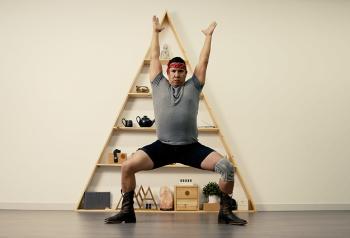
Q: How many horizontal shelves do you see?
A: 5